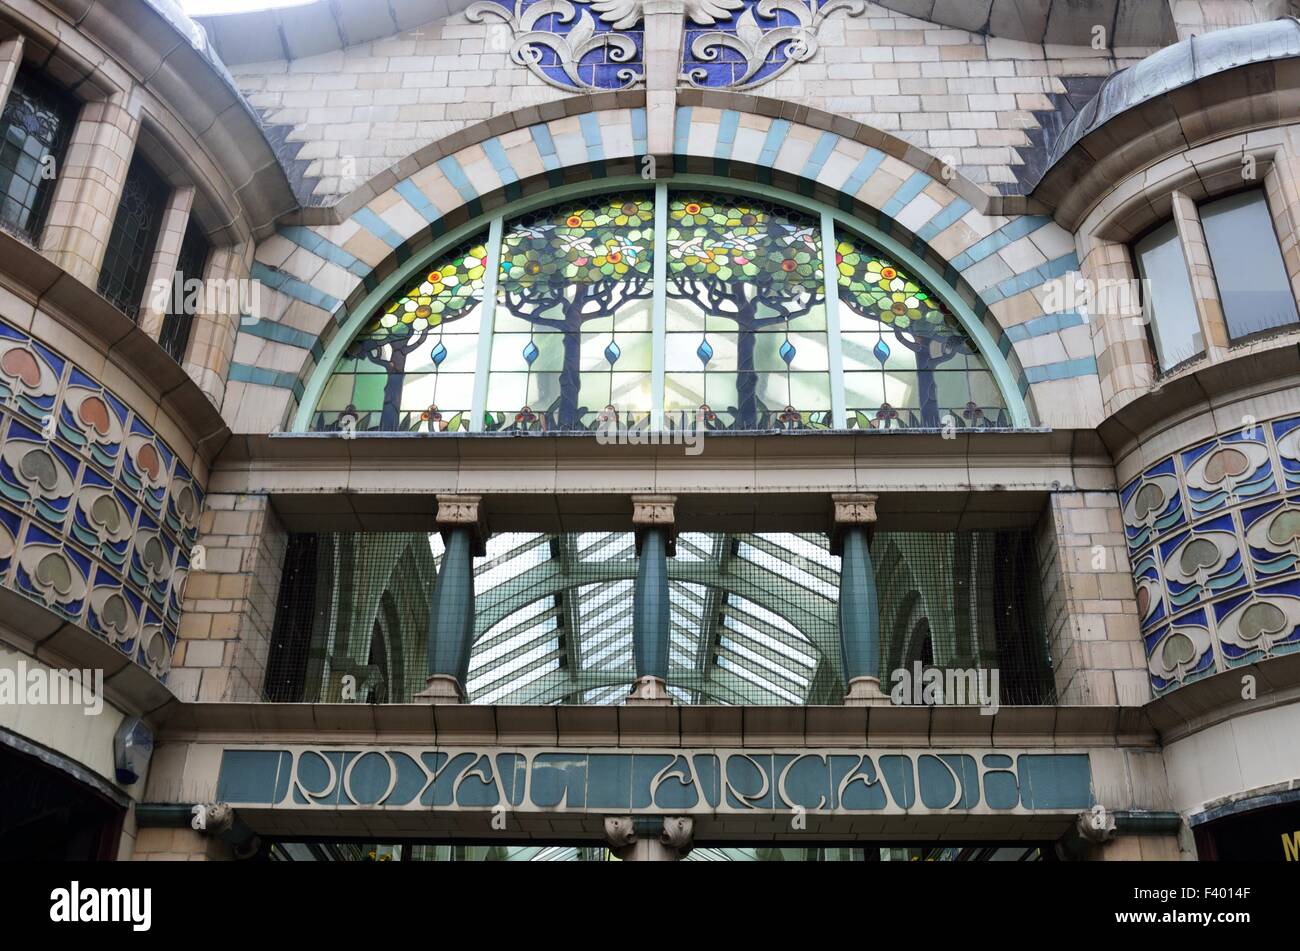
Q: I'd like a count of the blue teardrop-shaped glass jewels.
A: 6